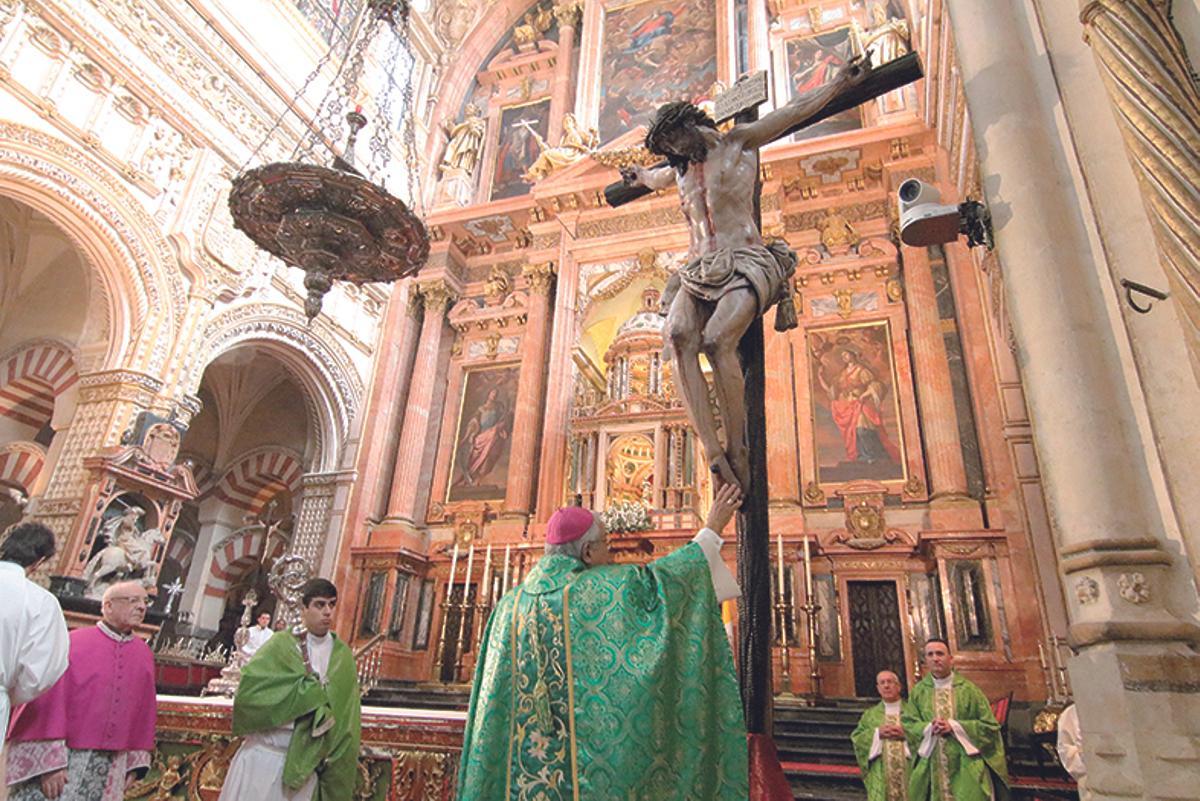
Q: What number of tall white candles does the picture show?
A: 6